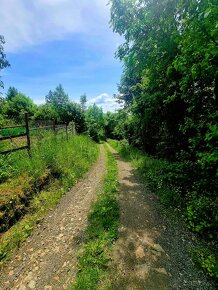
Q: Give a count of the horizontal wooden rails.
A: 3